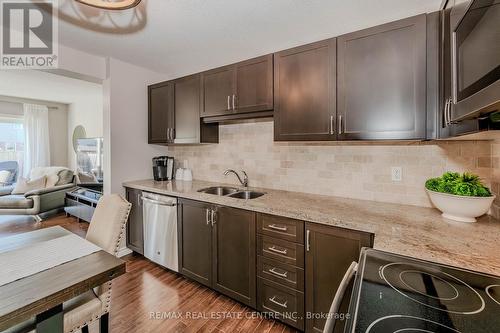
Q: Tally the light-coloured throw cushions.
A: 2